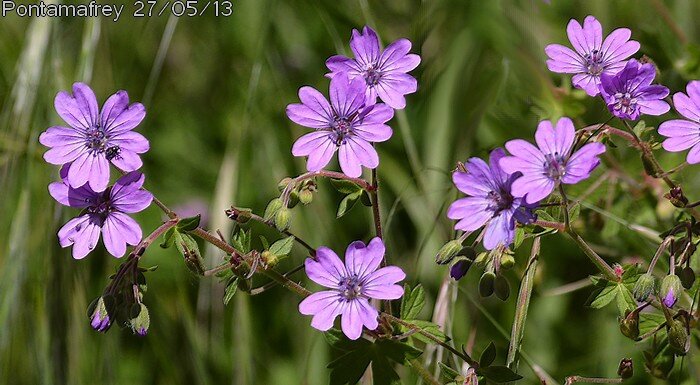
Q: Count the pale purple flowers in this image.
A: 10